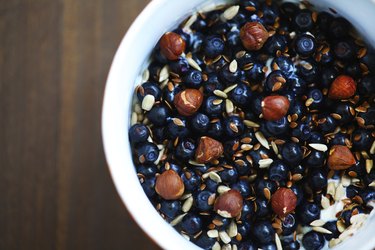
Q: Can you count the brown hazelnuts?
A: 10